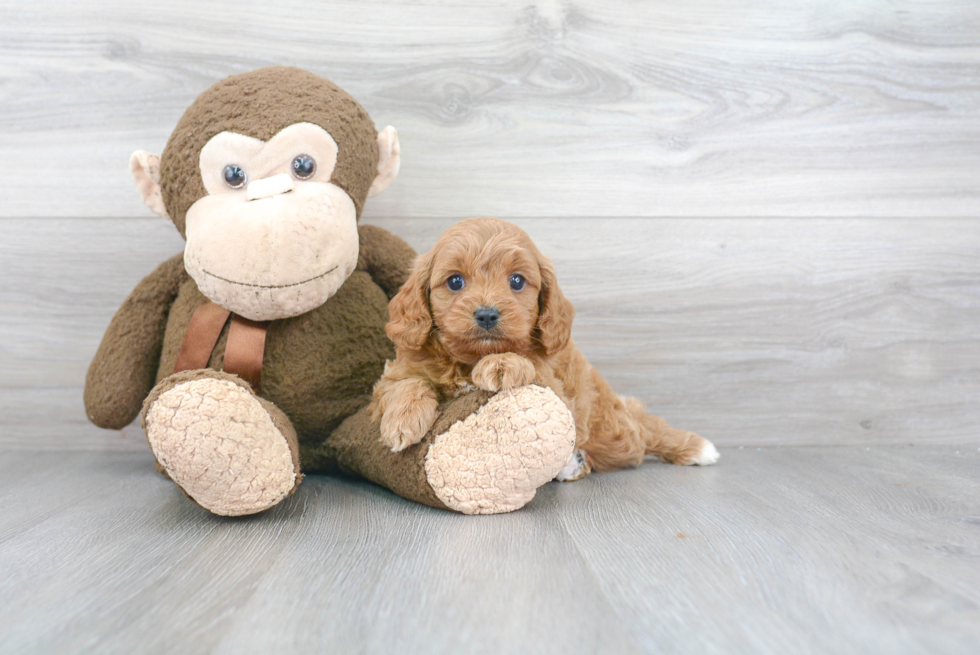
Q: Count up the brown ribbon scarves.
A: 1